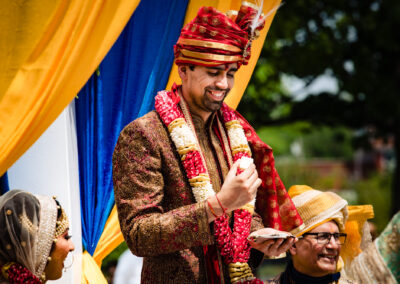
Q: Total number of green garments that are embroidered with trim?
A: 1